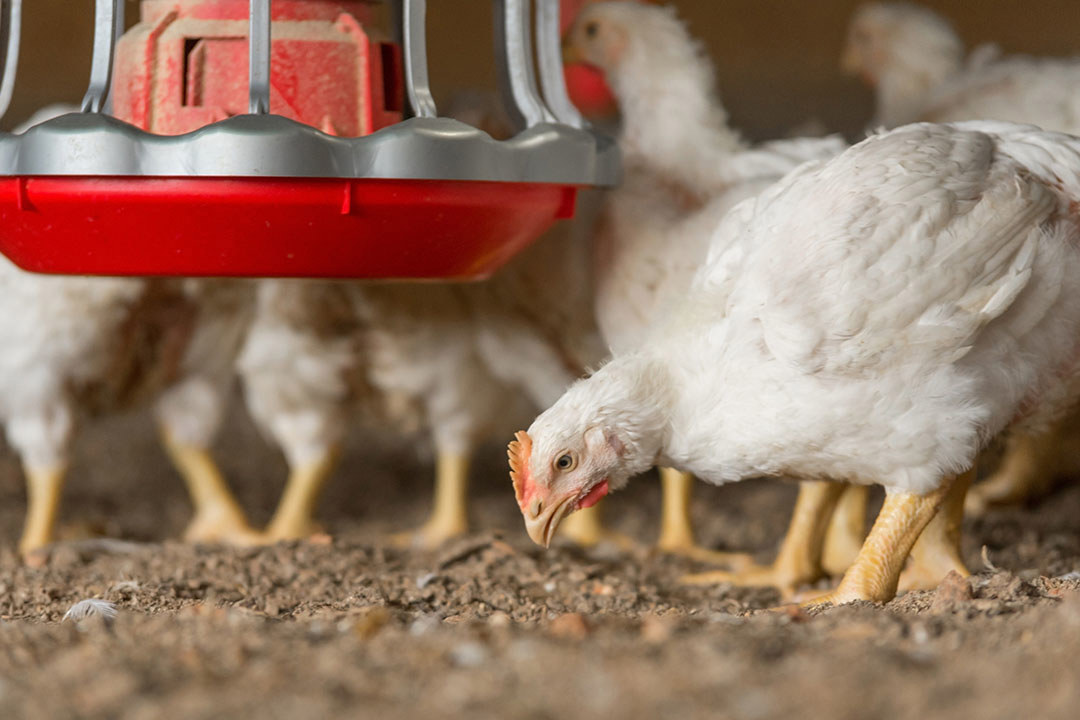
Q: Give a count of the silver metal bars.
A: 6